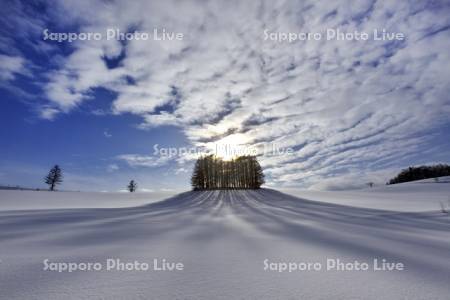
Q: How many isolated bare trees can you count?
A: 2